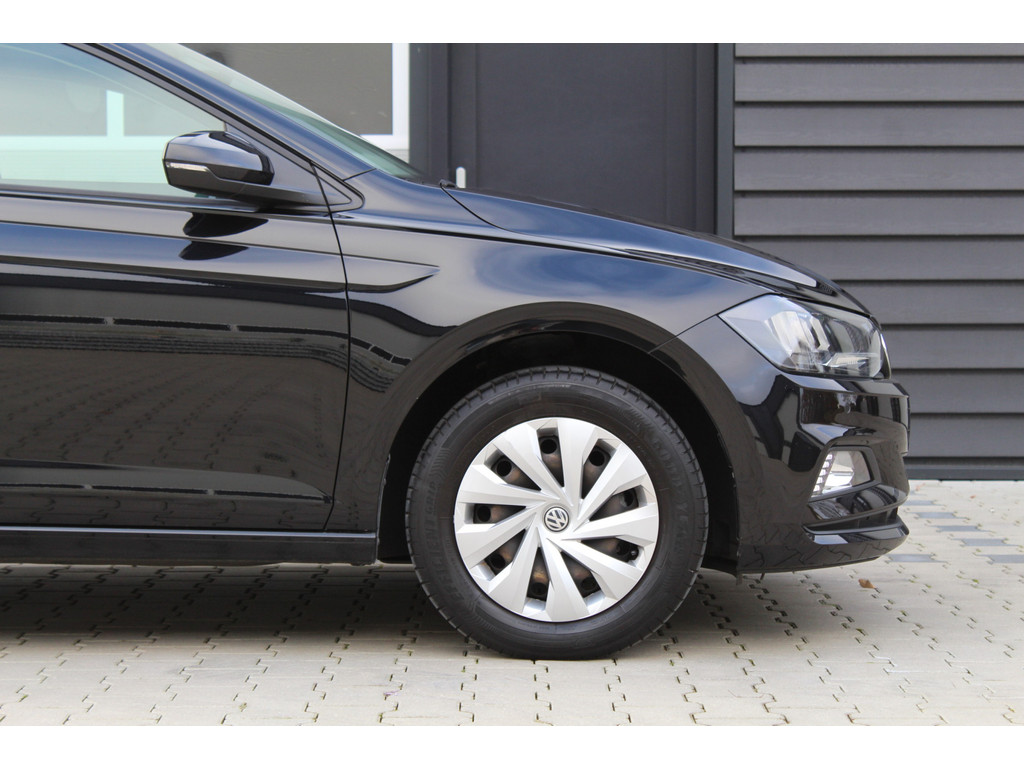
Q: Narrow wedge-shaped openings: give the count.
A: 9